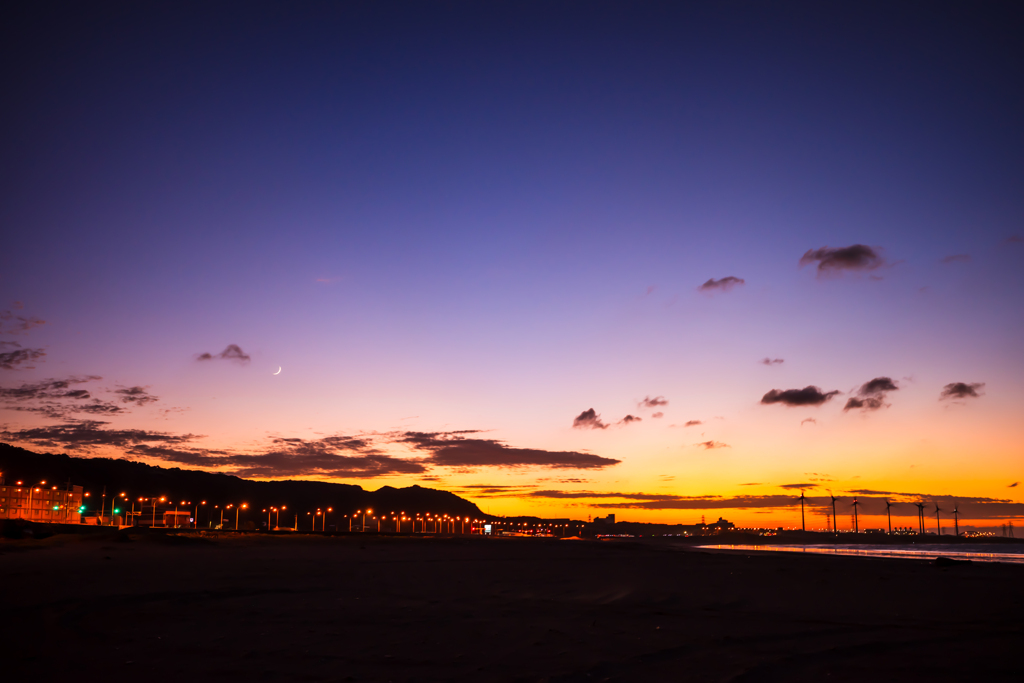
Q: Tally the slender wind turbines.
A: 8